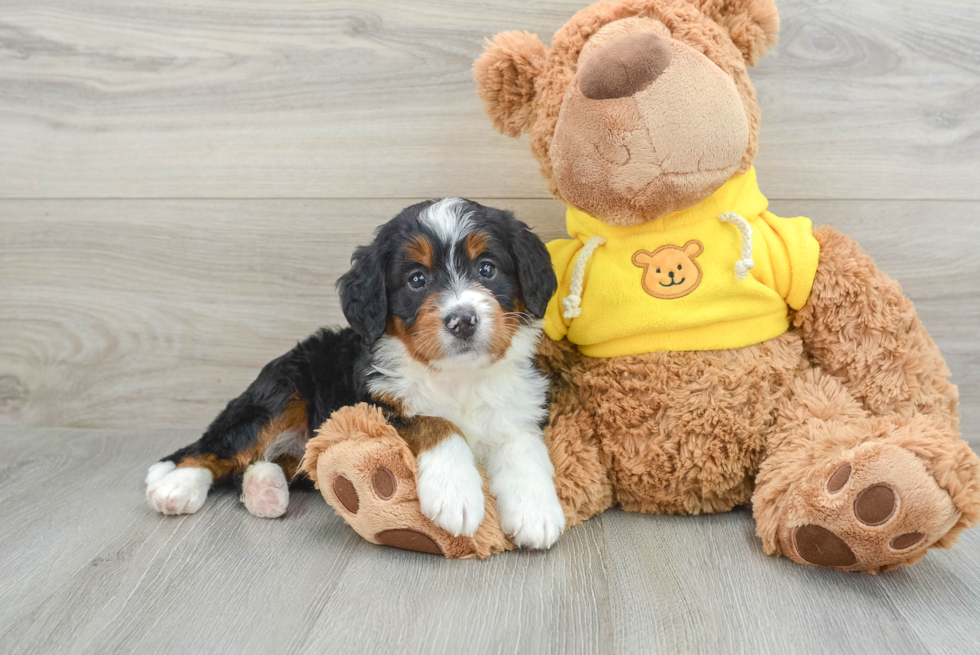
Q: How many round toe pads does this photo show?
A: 5